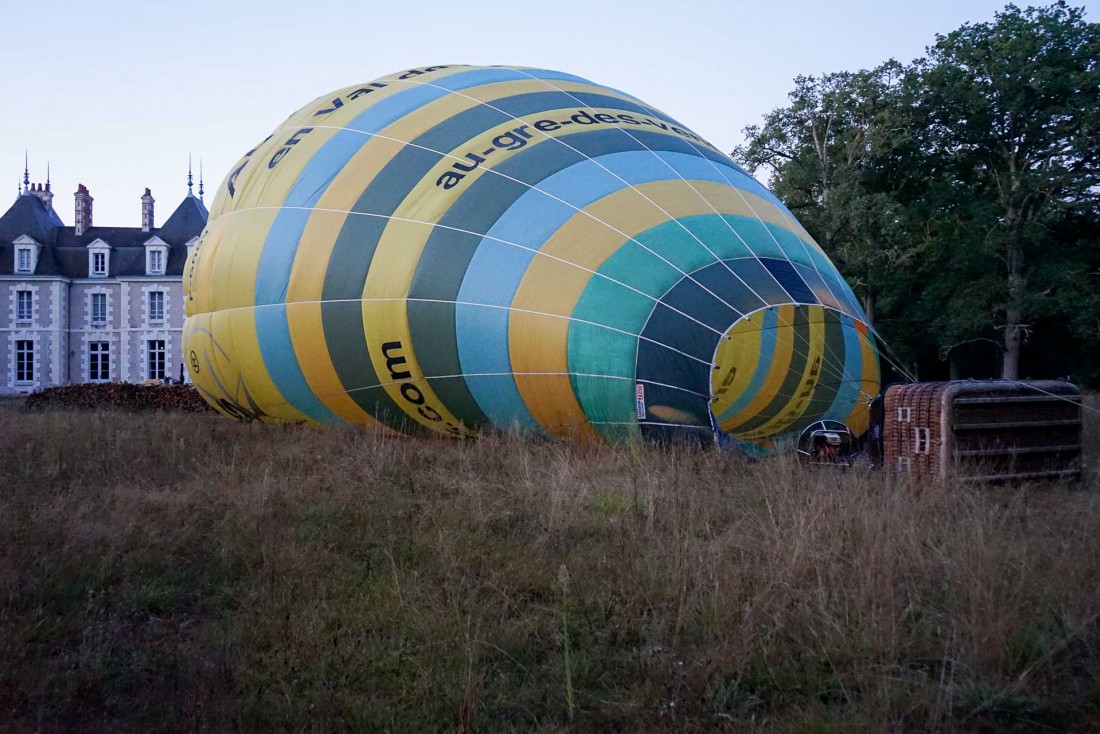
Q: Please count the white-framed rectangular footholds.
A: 3